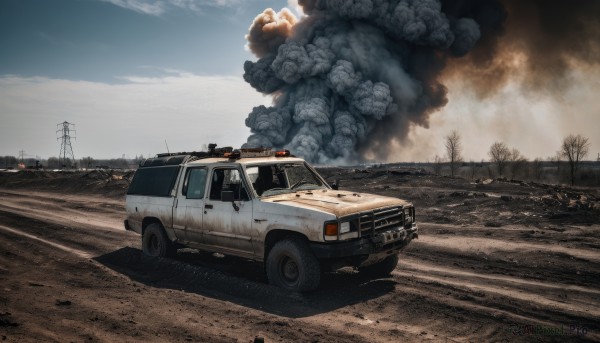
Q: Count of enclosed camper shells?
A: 1